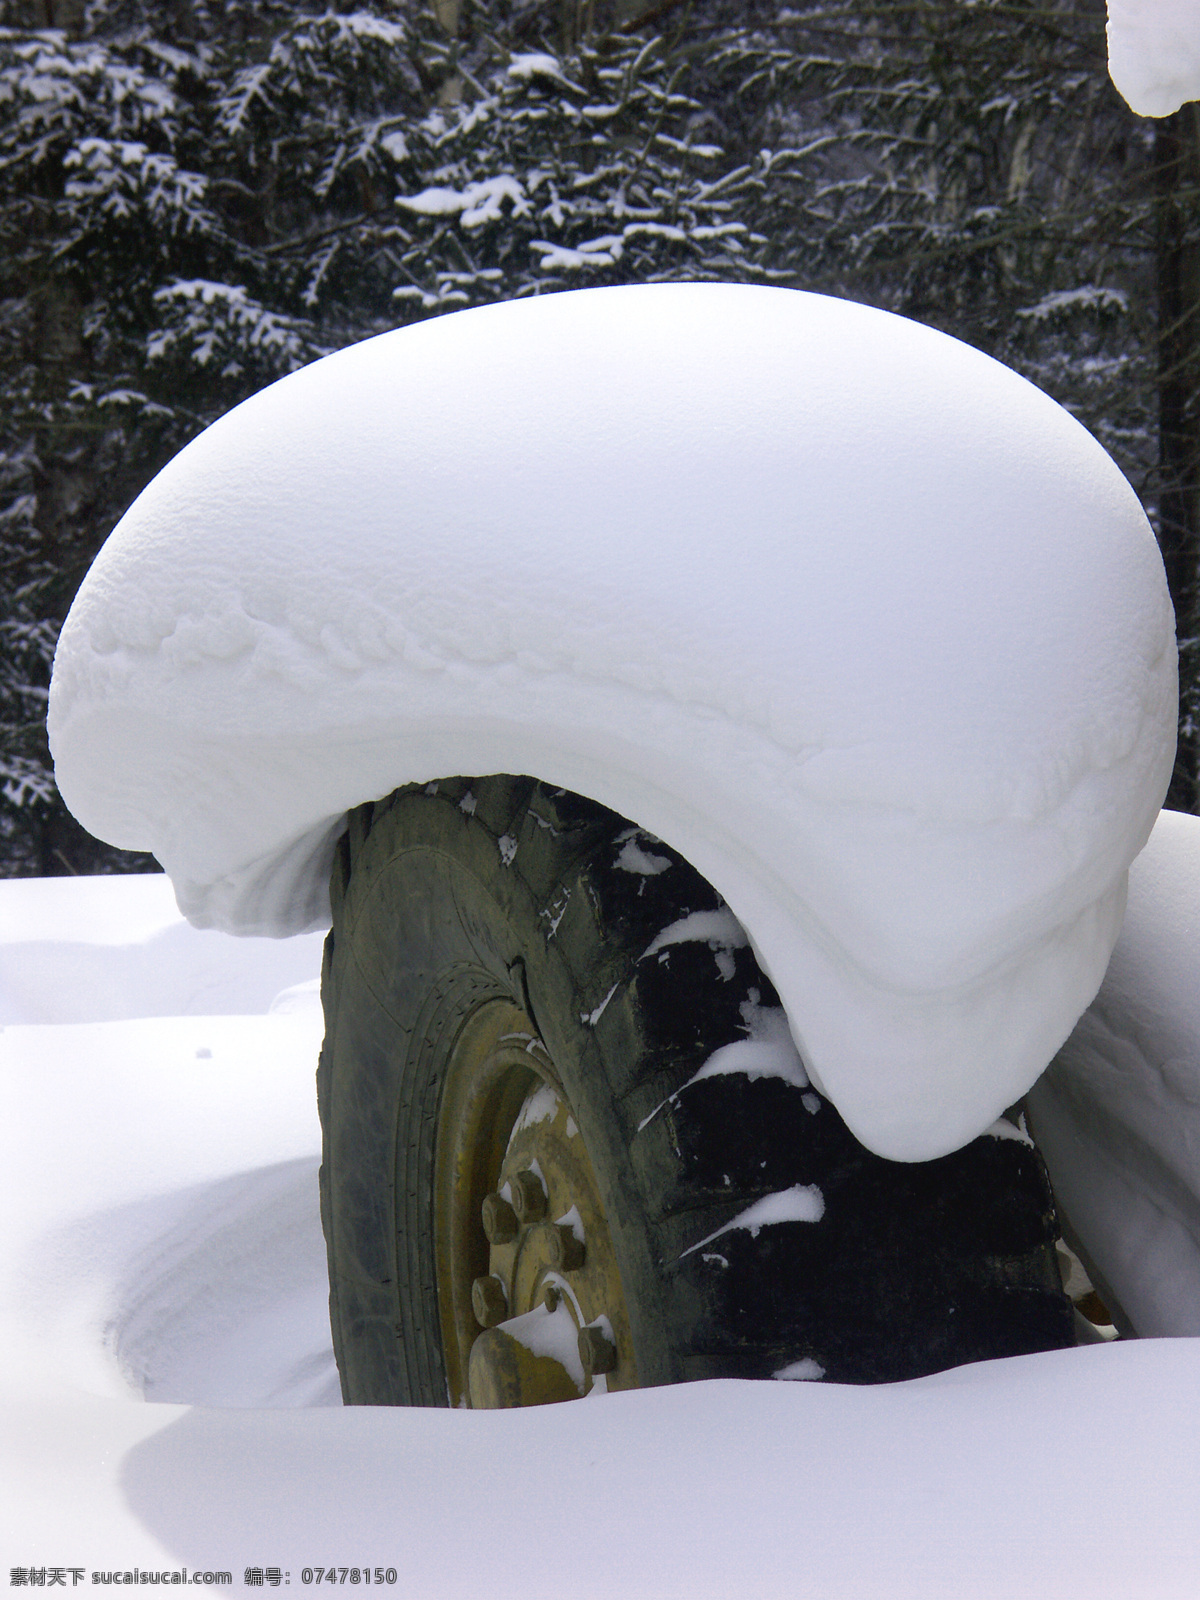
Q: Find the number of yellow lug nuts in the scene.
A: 5